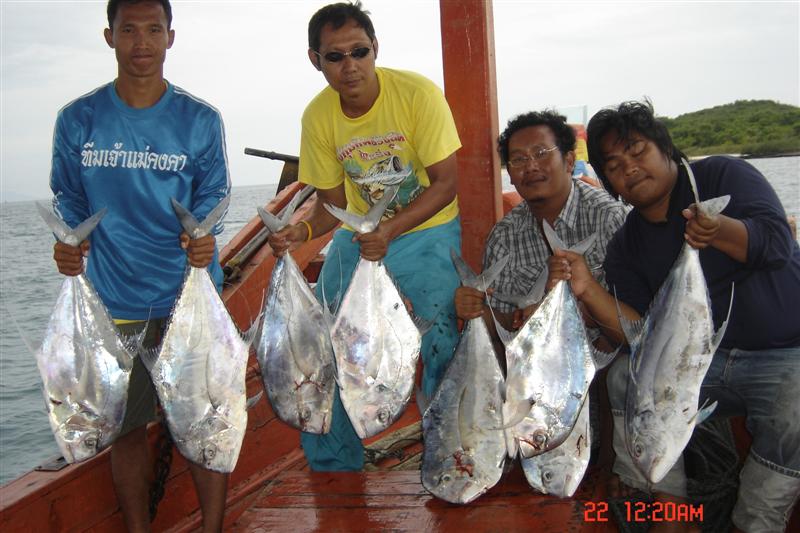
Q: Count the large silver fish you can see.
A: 8